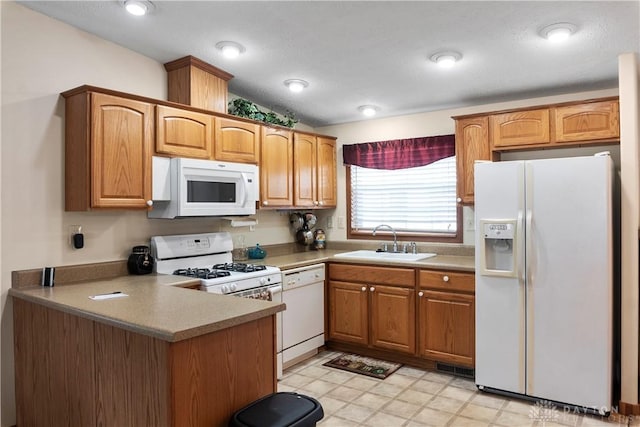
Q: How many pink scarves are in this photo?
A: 0